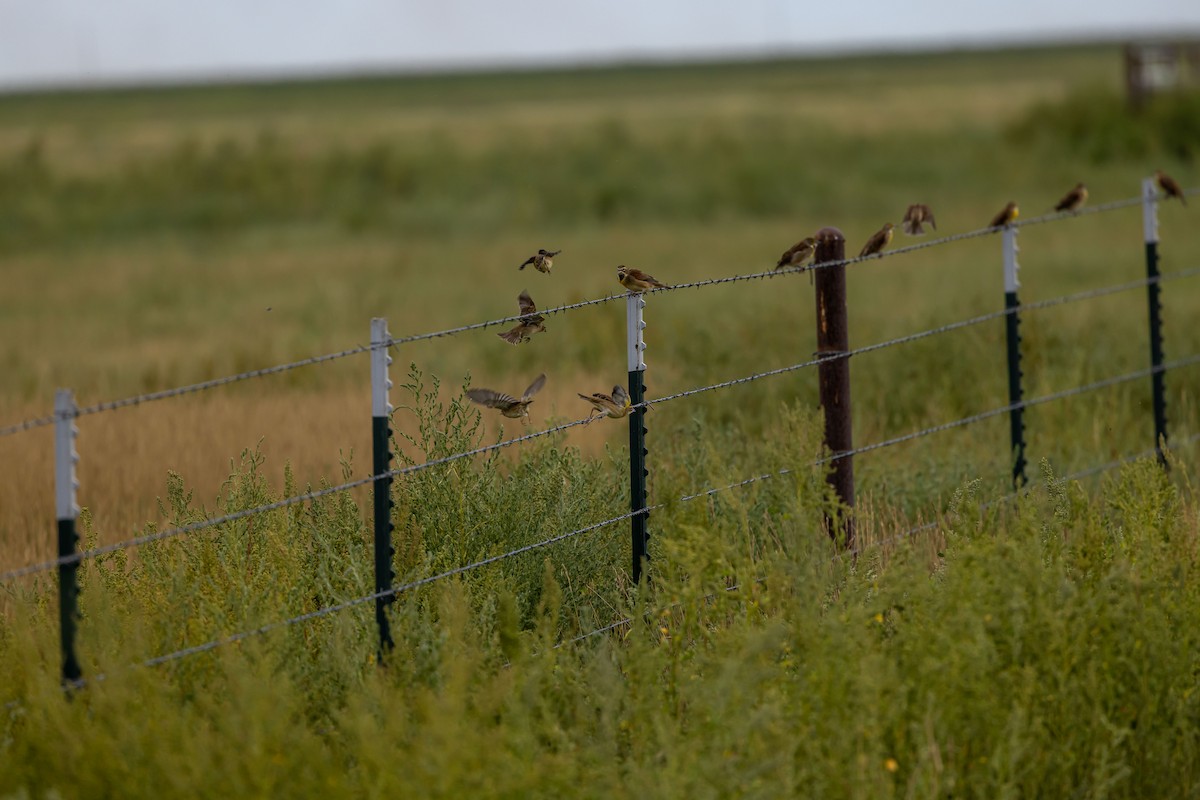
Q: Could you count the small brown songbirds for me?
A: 11